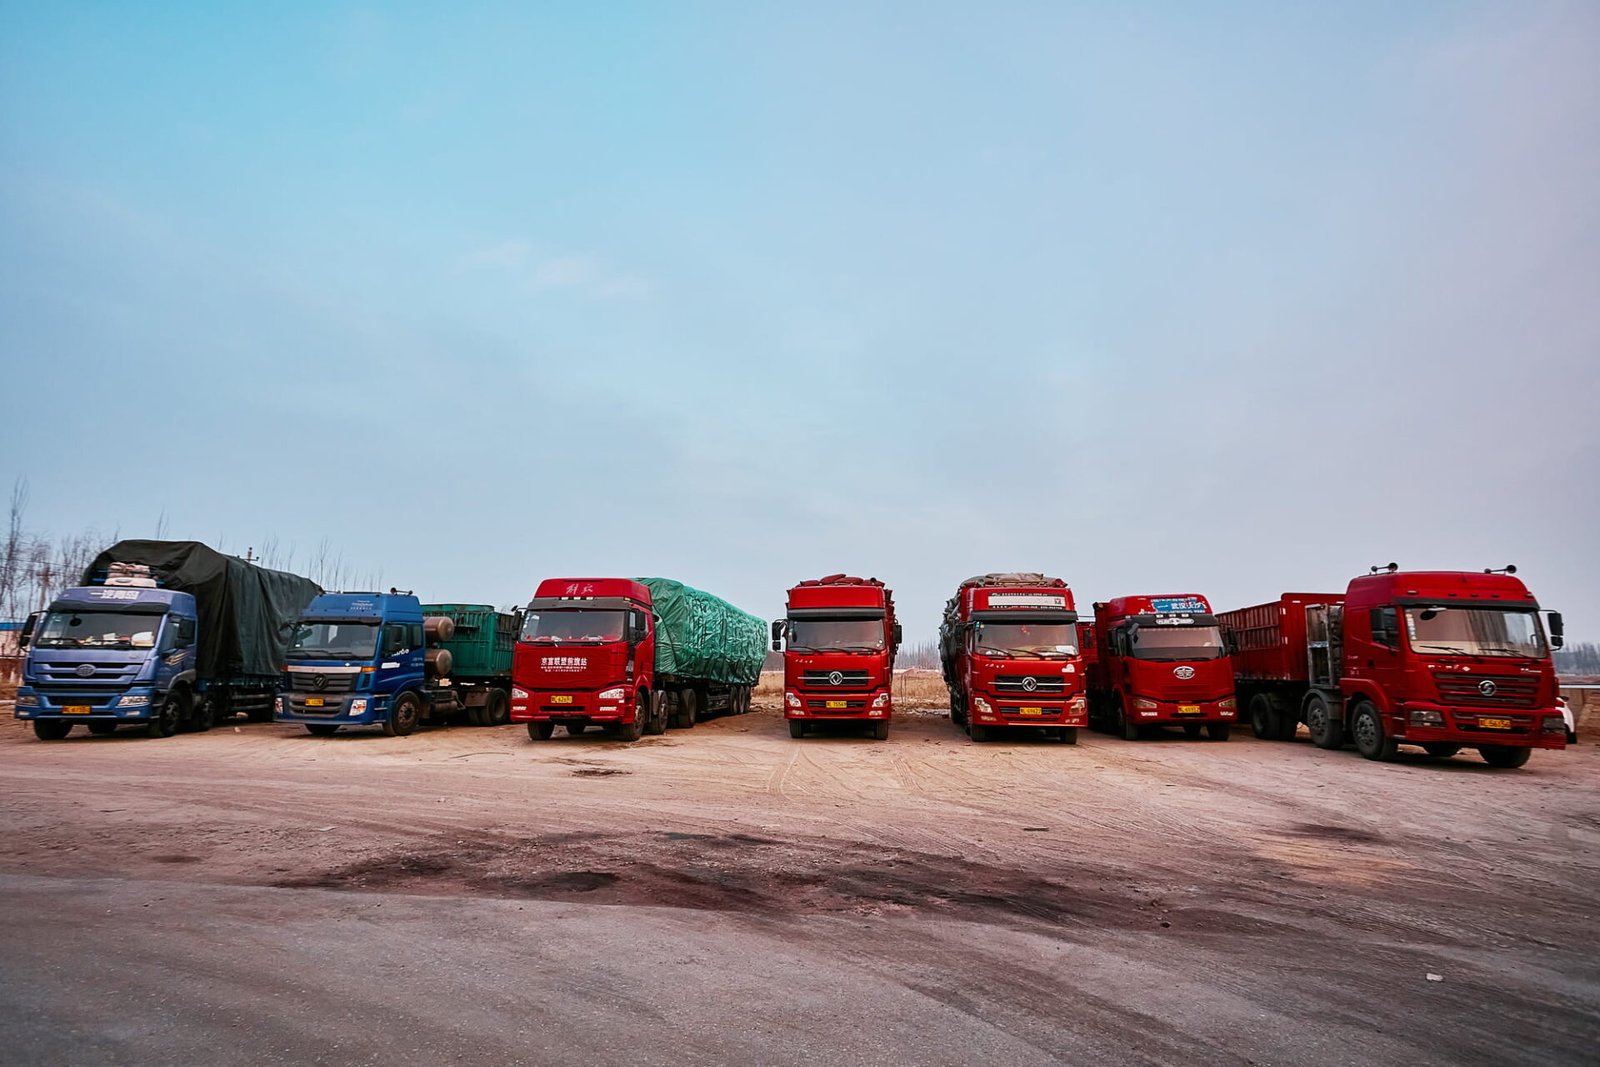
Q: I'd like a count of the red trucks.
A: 5